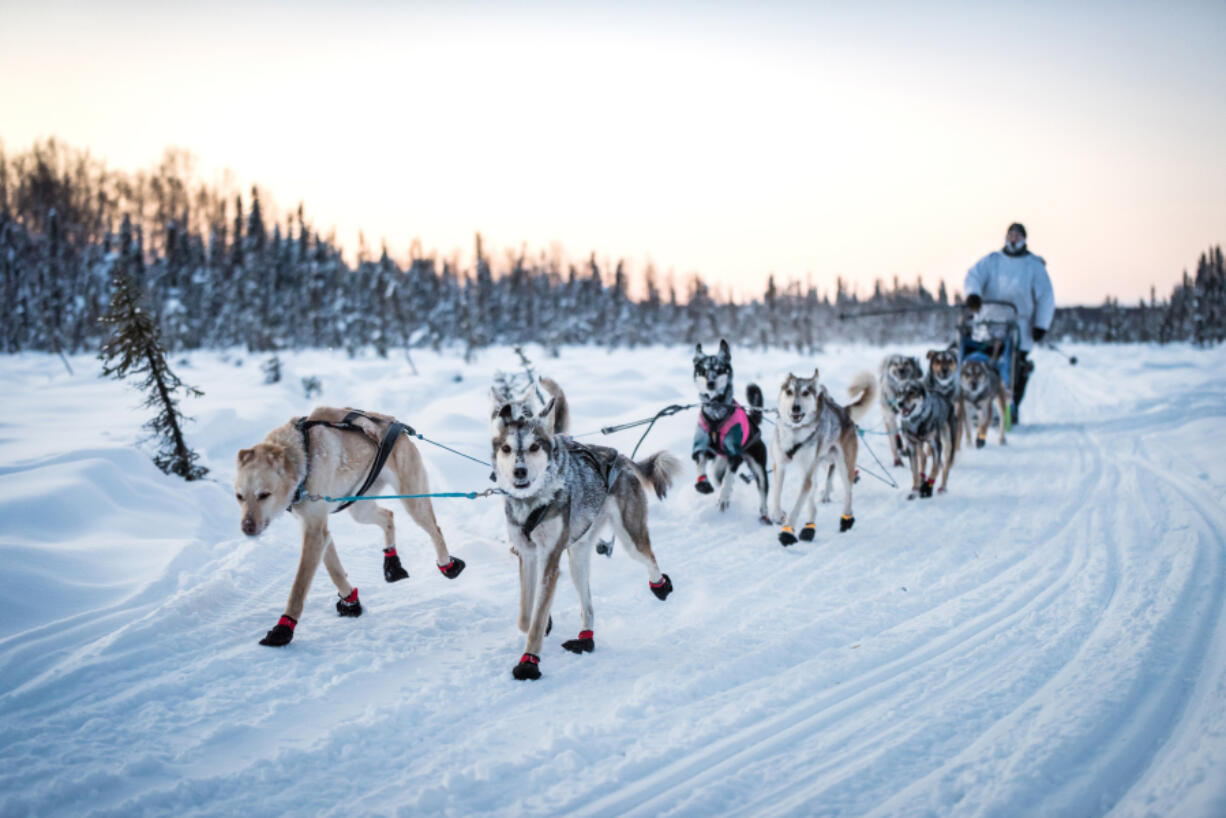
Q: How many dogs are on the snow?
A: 9